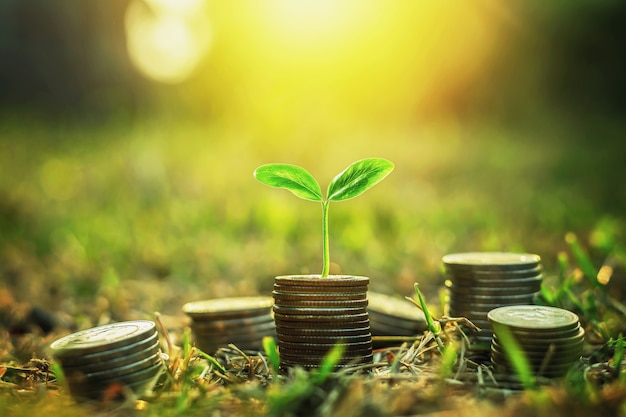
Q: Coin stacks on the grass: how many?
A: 6